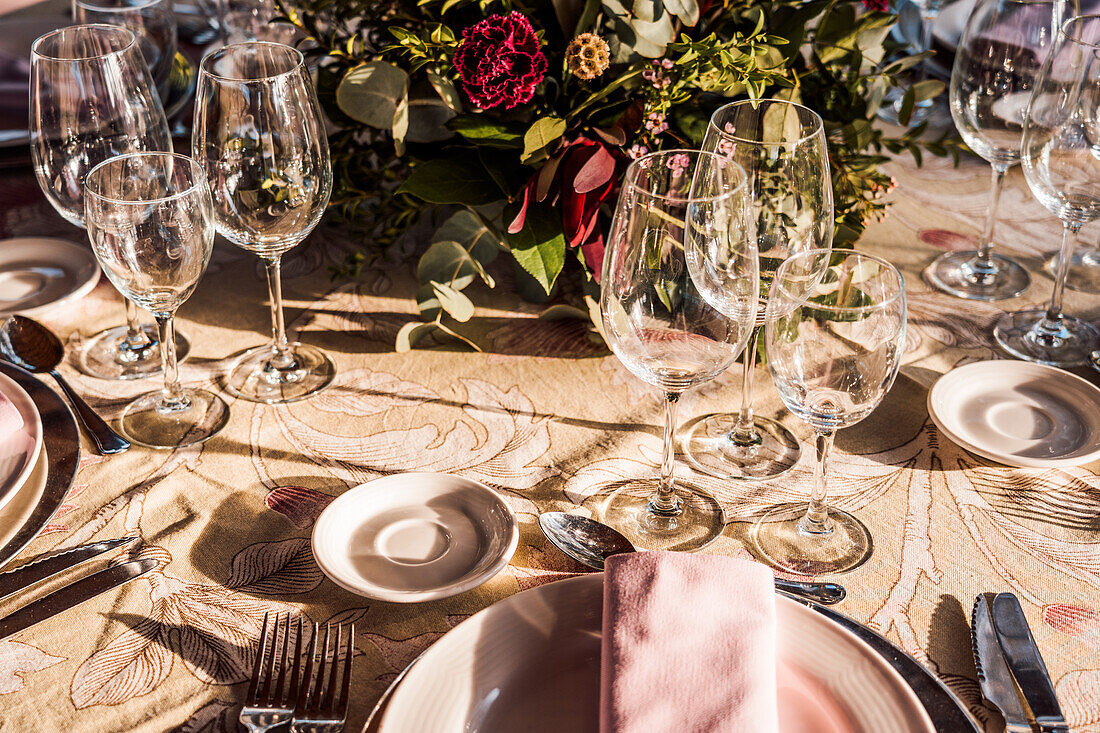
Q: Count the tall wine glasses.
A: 6